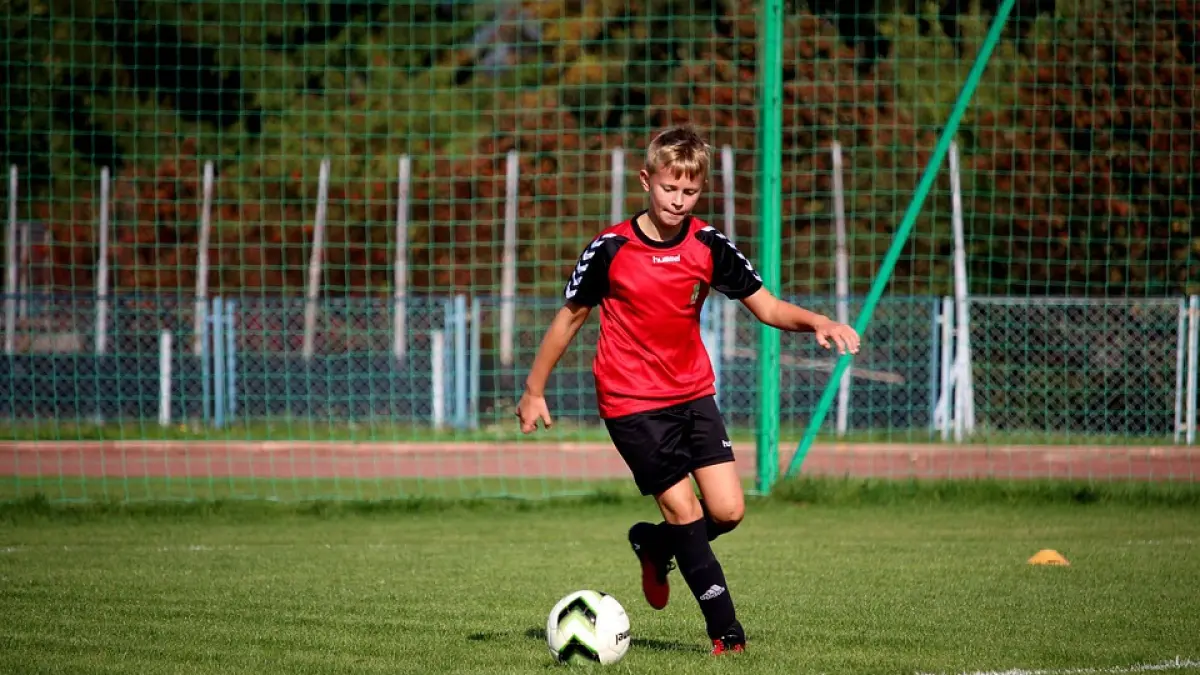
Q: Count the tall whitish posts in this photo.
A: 10